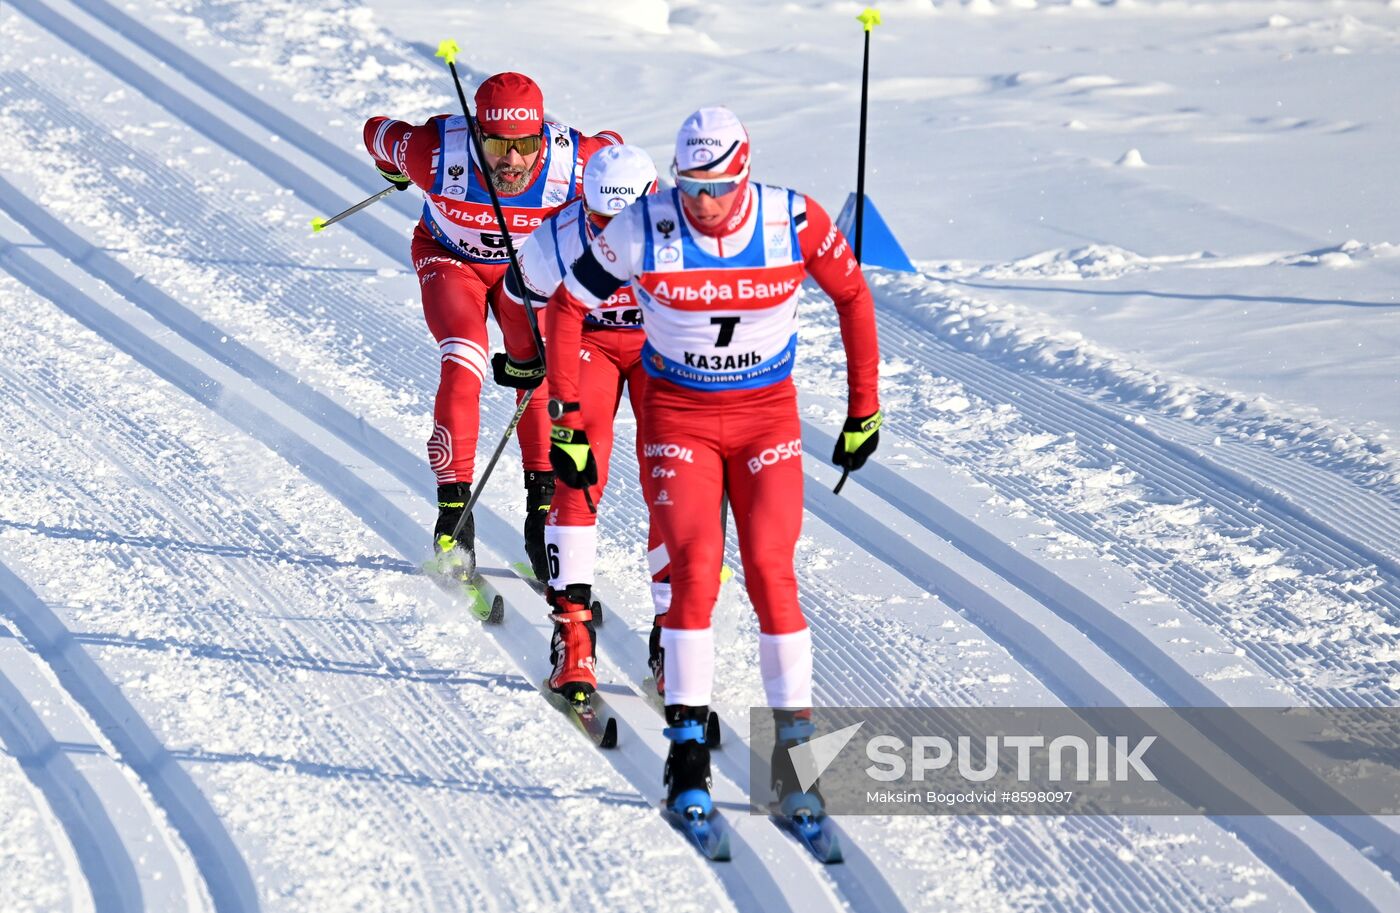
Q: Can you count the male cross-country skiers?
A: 3